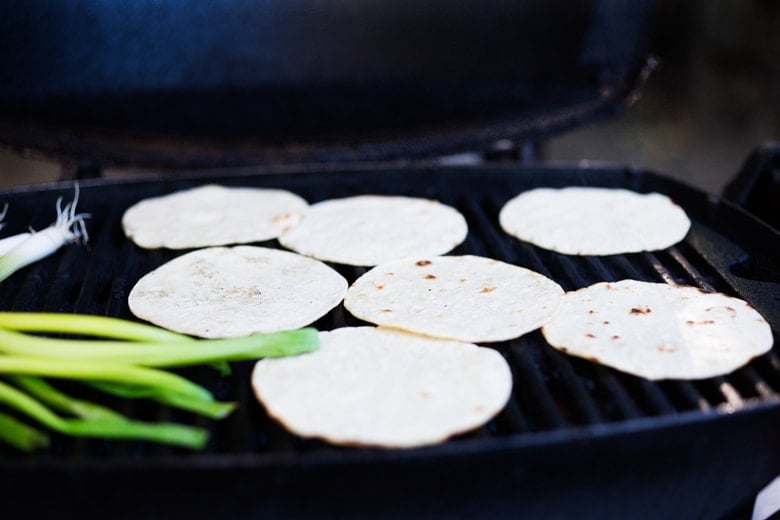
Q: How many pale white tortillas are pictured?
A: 7